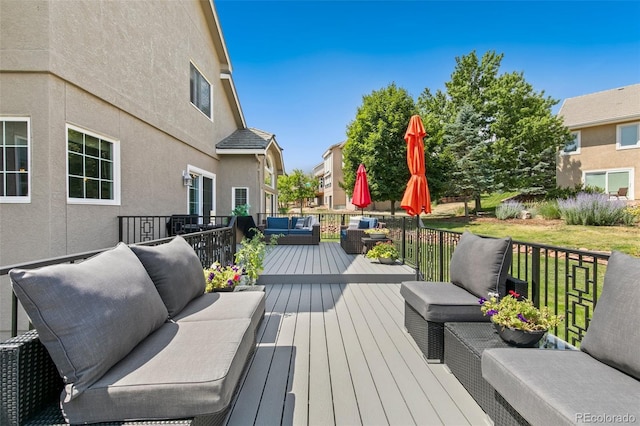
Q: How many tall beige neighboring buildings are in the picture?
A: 2